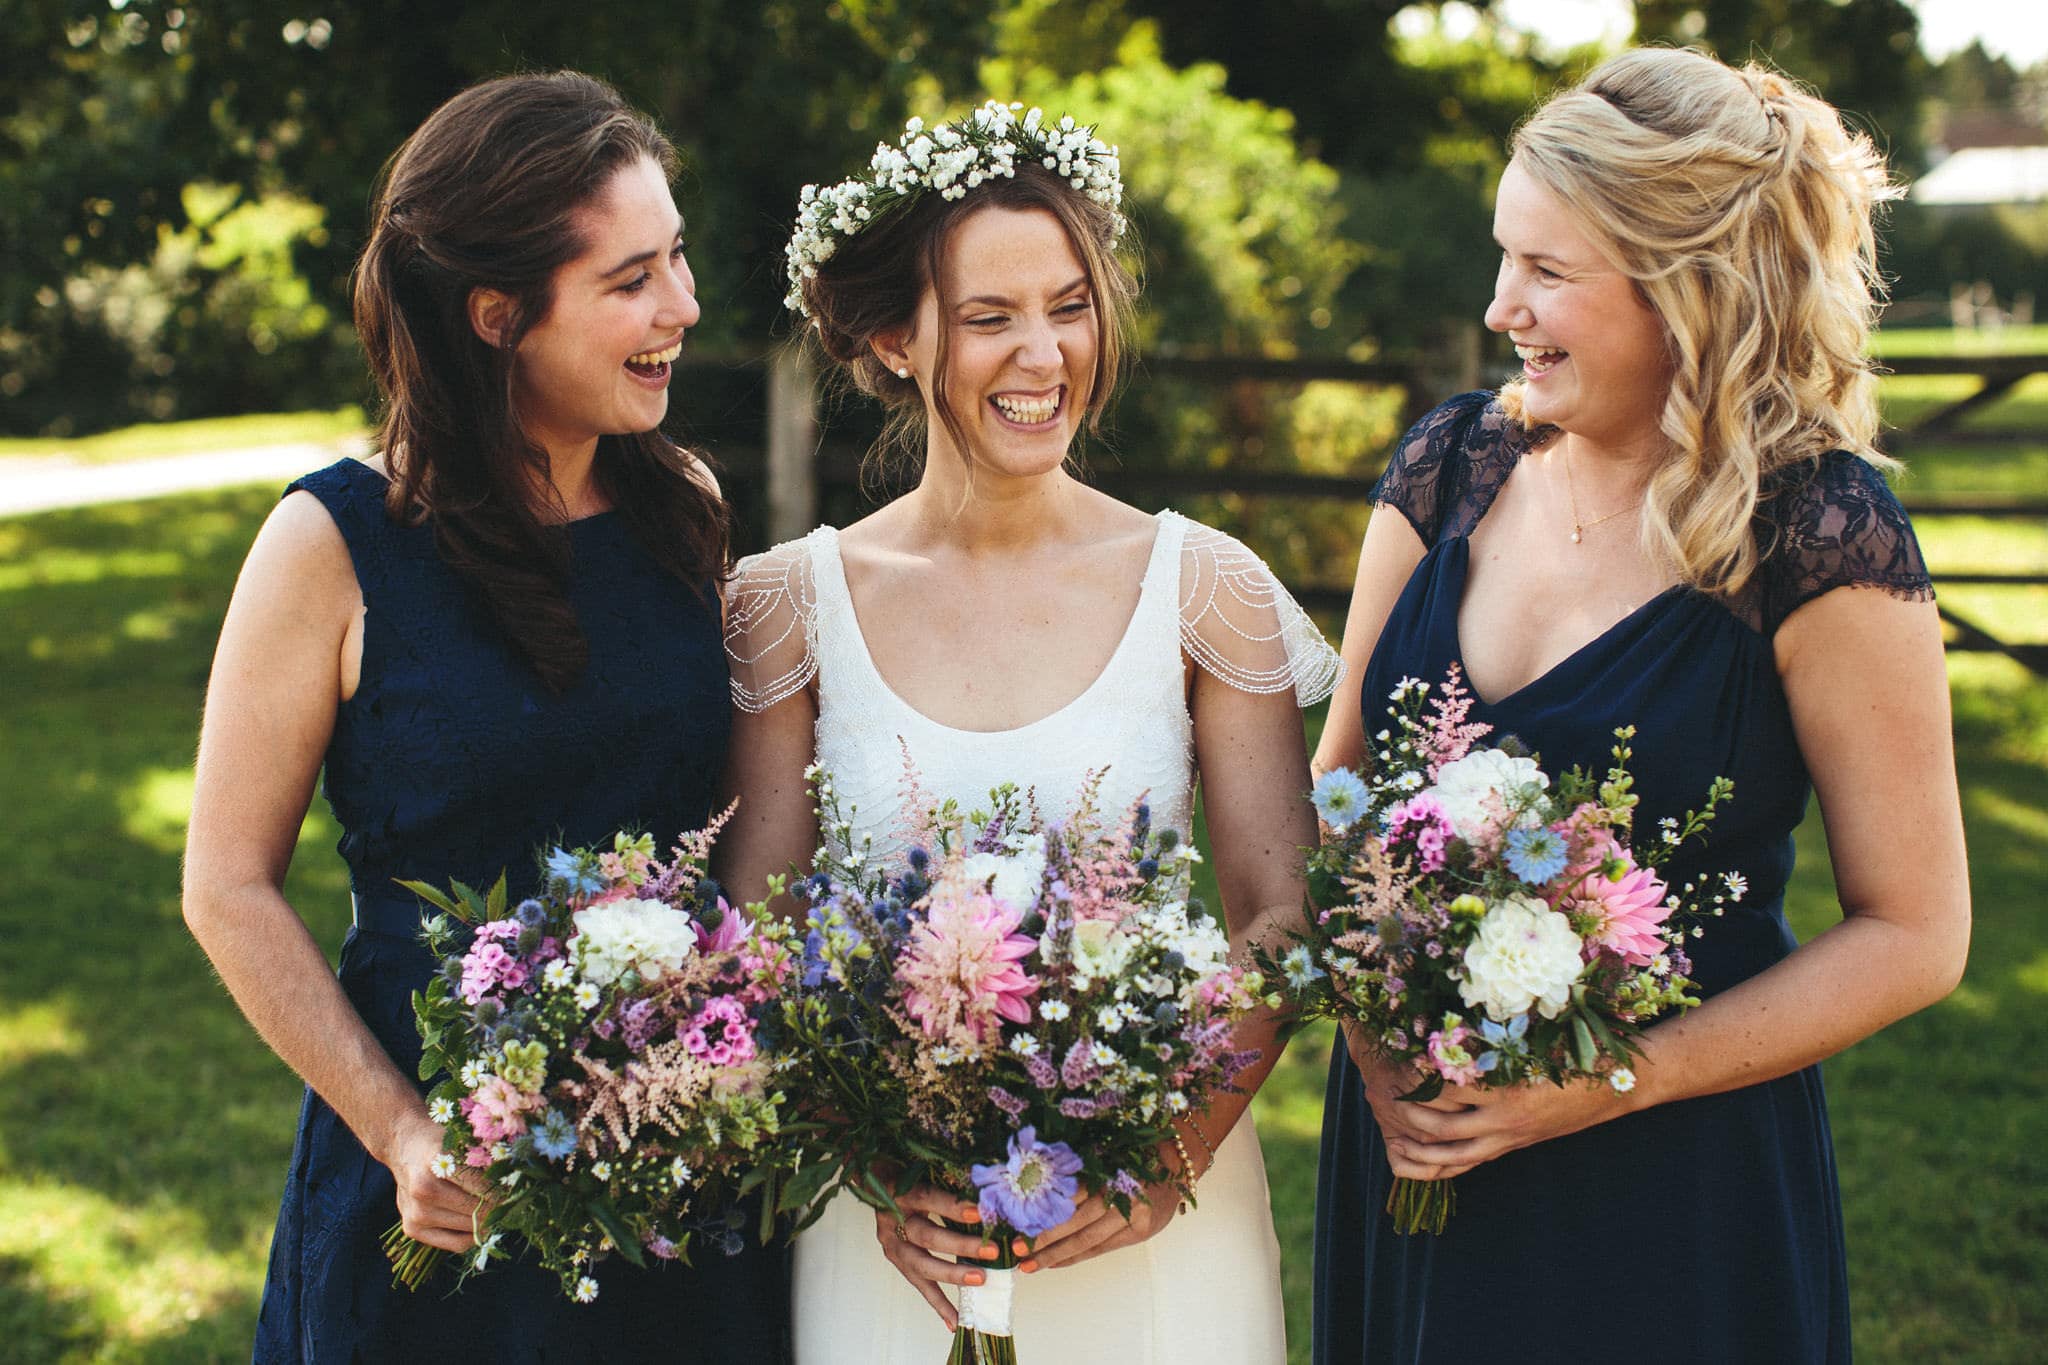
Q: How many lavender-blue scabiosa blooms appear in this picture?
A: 1